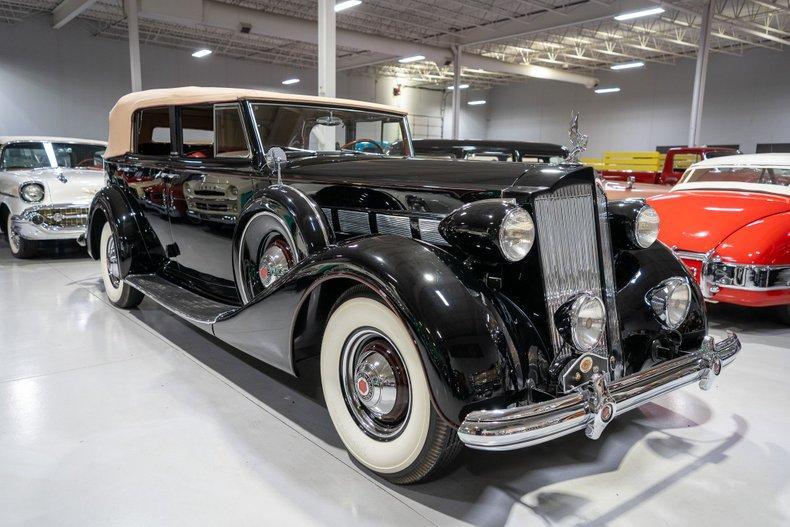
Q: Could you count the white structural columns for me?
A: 4